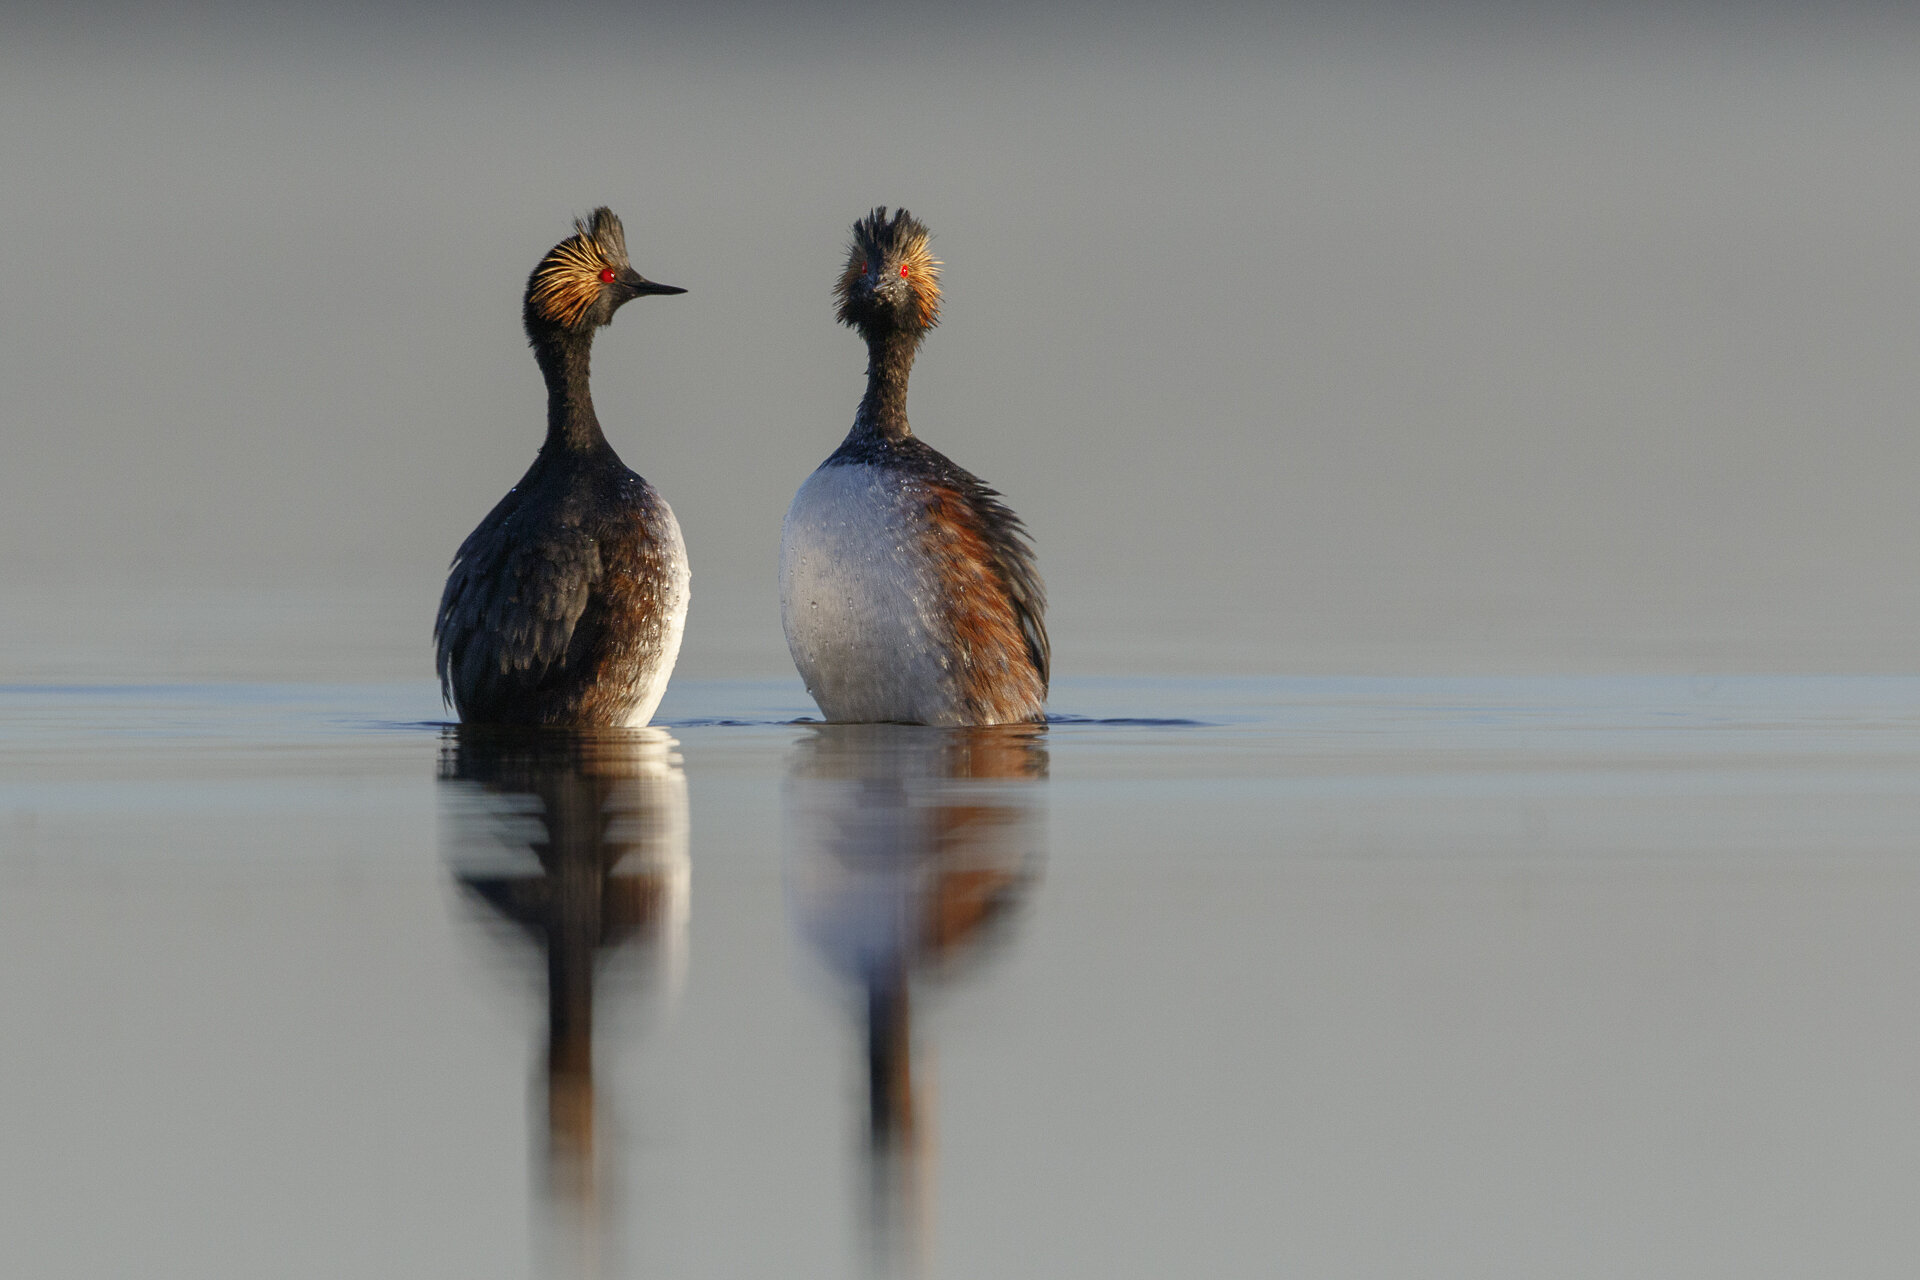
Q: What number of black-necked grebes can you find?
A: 2